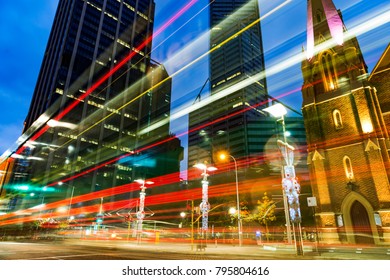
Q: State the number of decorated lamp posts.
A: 3